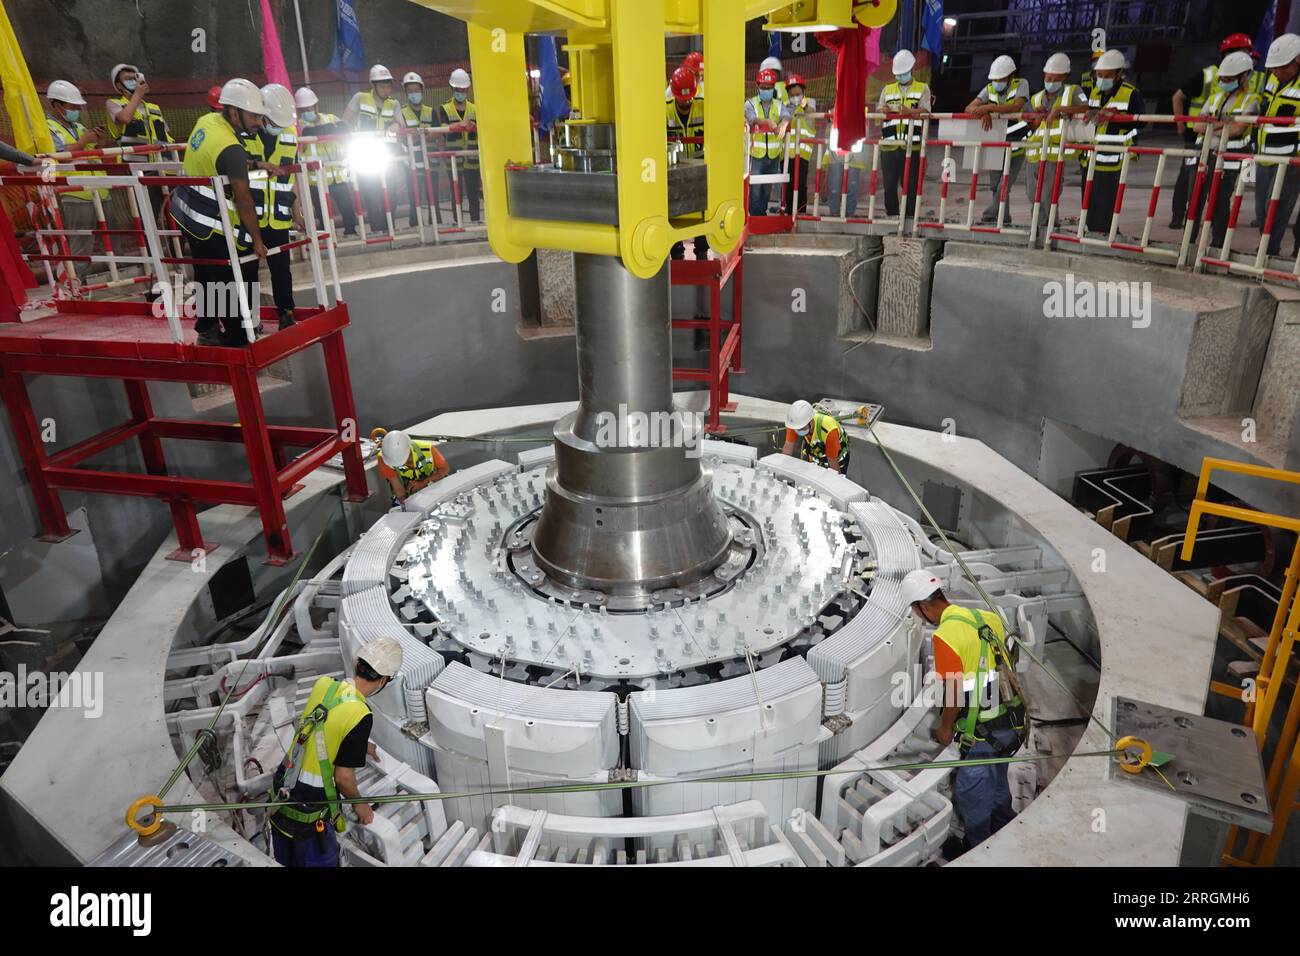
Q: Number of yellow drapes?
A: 1